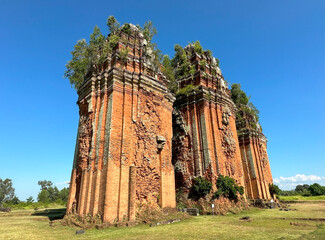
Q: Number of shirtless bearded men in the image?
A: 0